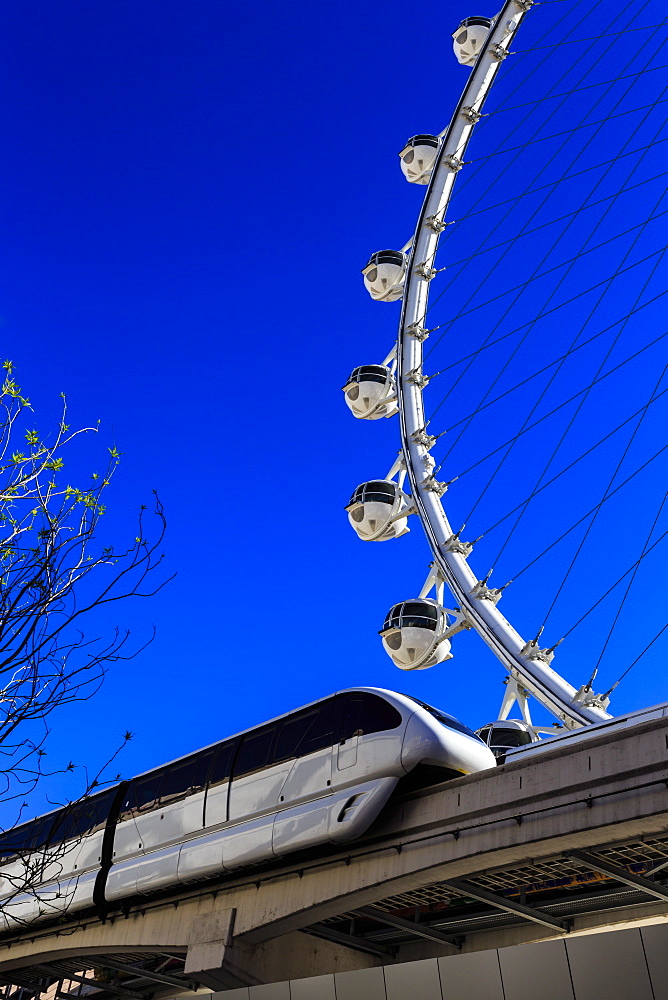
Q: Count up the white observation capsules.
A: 7